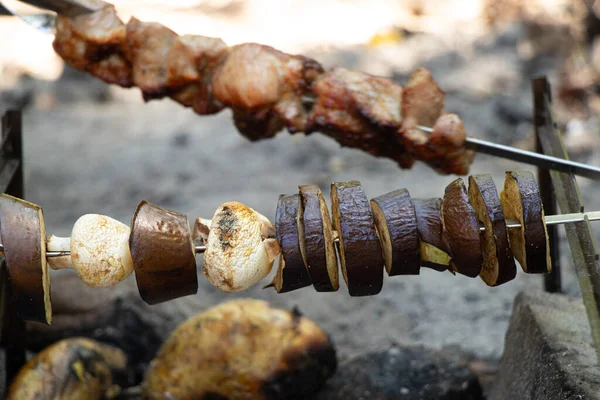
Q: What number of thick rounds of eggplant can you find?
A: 10